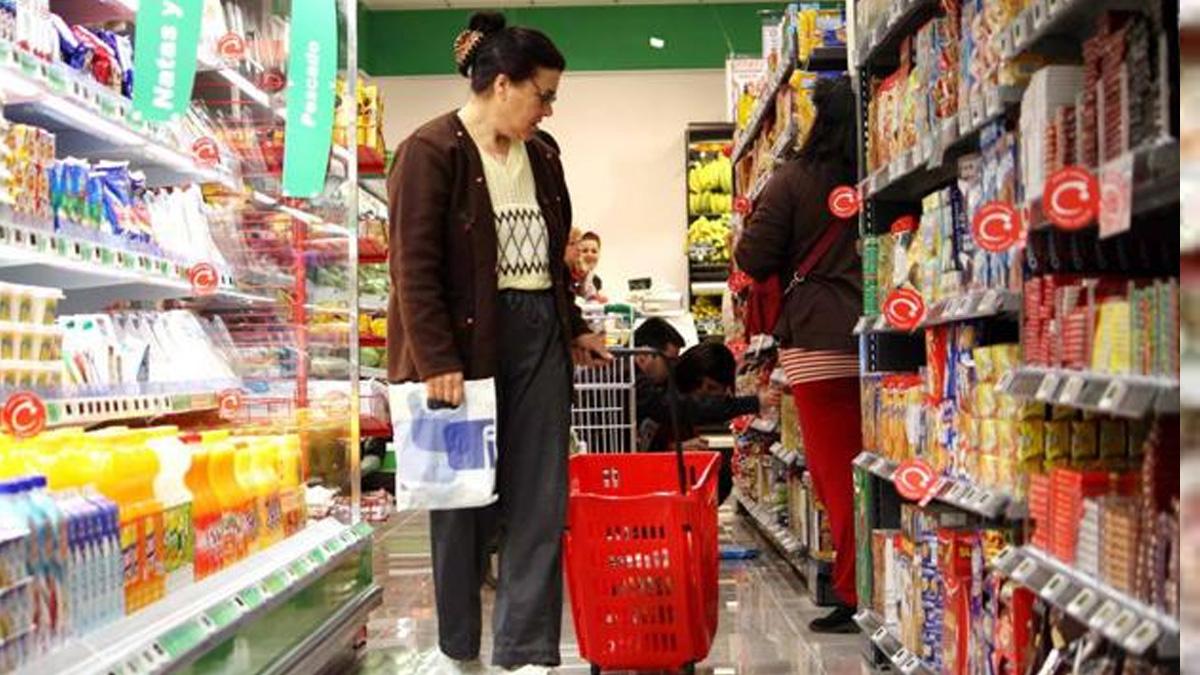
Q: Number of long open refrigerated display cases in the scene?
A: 1